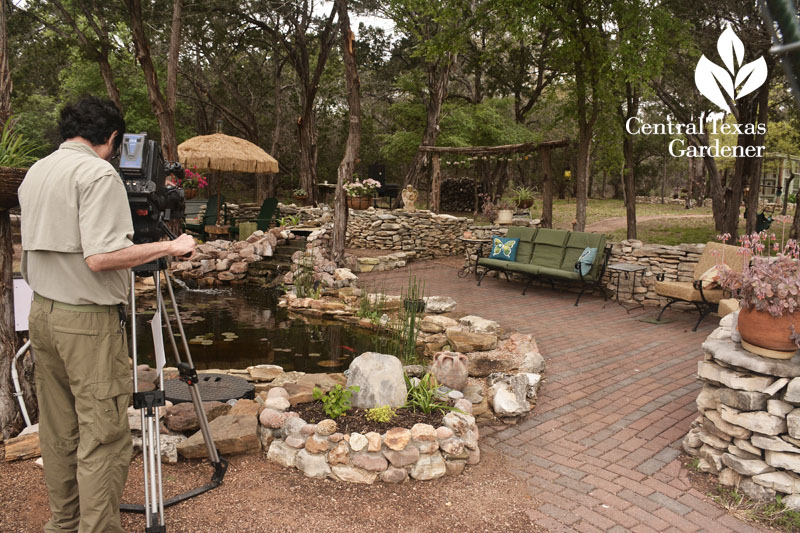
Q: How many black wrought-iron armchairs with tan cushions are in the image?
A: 1